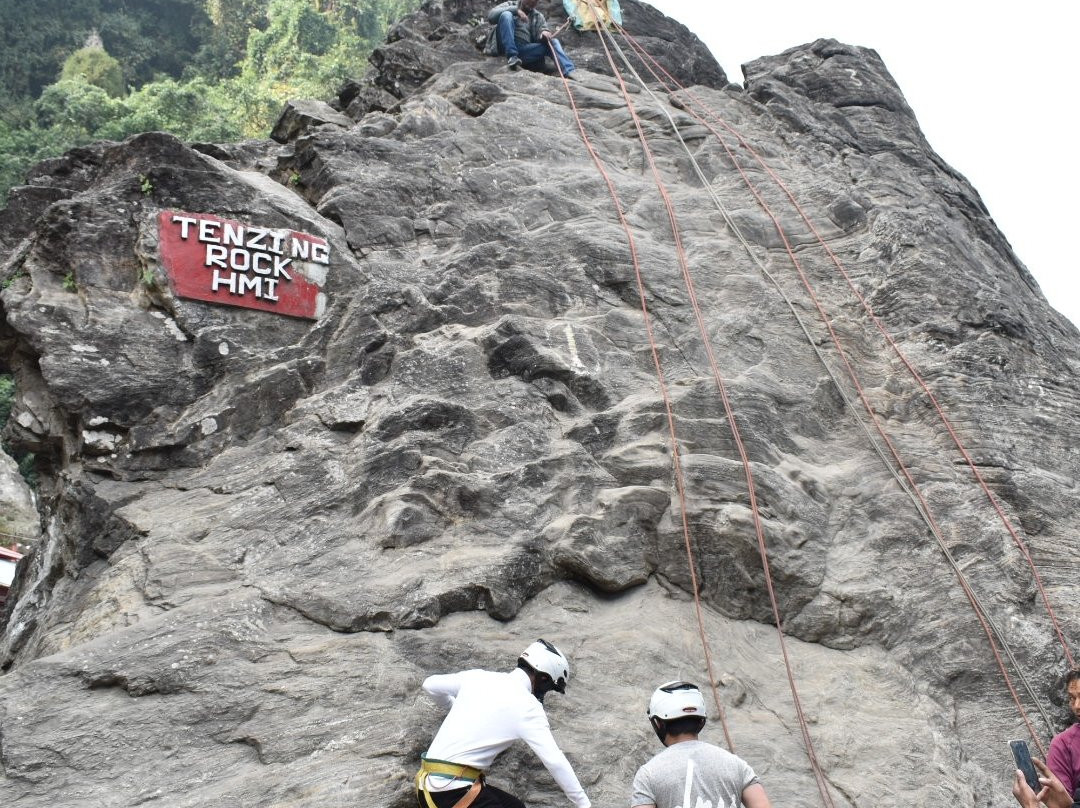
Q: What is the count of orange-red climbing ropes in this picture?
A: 4